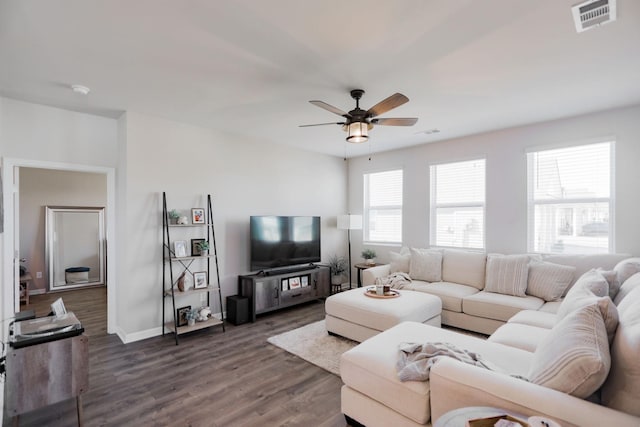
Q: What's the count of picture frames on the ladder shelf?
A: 5